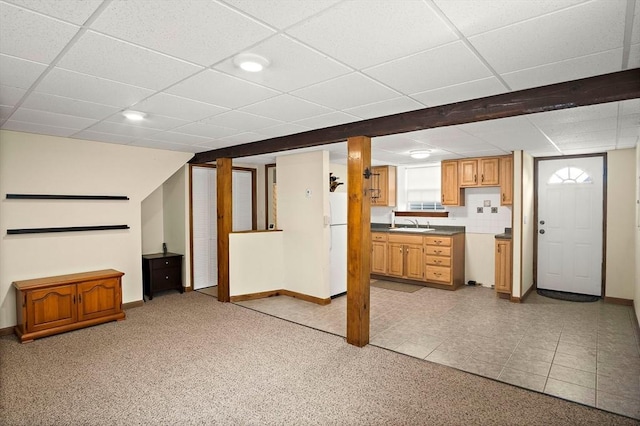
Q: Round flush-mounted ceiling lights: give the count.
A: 3